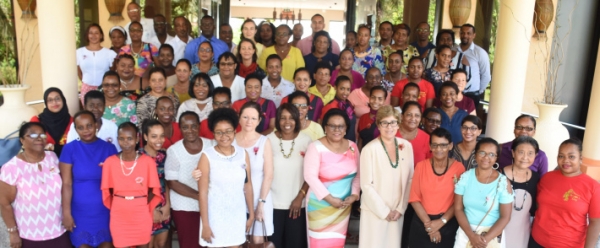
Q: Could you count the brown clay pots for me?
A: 4